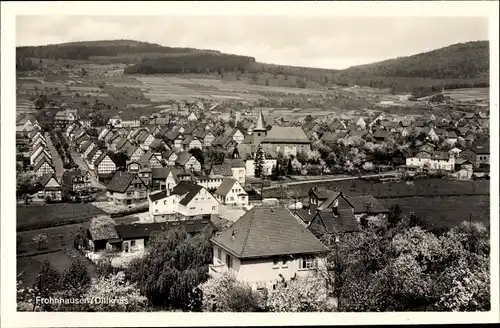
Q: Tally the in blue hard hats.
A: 0